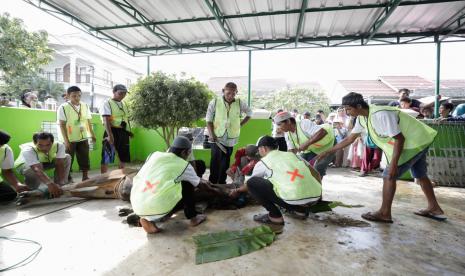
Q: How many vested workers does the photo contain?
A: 9